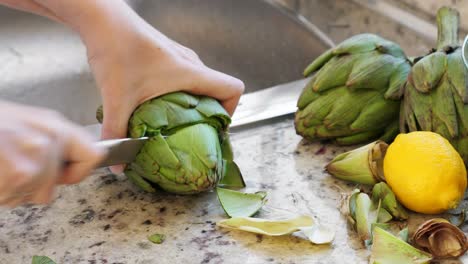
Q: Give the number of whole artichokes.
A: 2